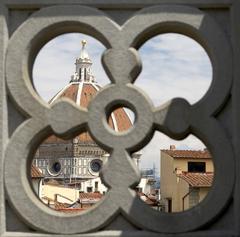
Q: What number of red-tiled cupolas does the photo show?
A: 1